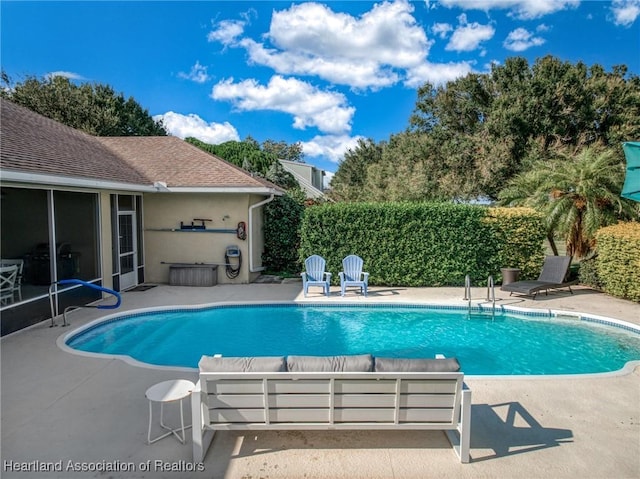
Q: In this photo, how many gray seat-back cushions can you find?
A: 3